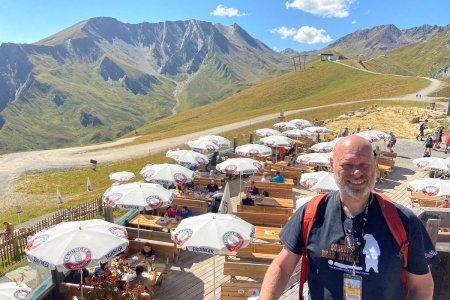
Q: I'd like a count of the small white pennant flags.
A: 3